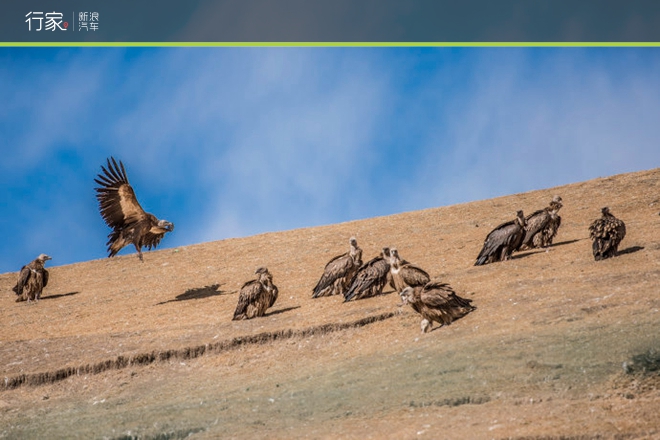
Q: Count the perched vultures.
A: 9